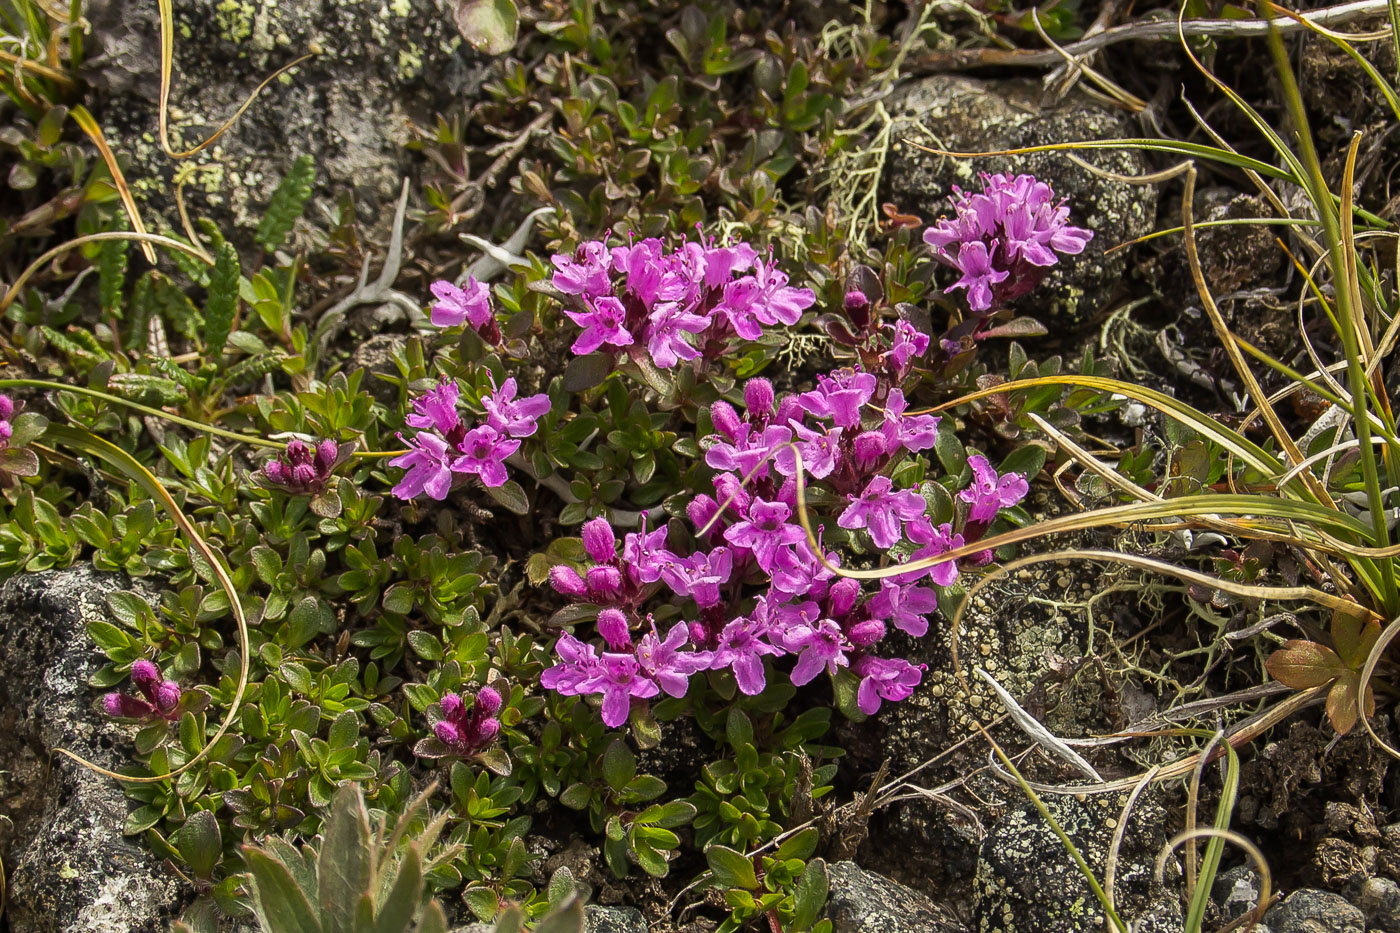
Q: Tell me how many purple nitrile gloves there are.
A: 0